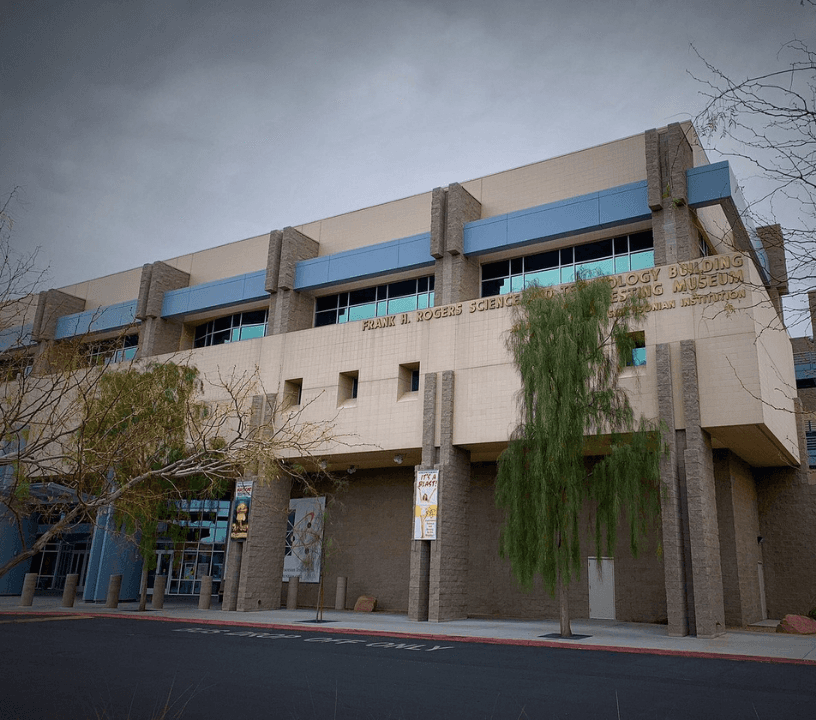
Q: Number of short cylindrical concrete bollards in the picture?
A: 7